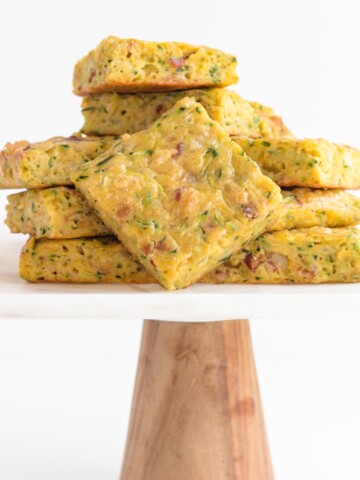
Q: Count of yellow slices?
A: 9